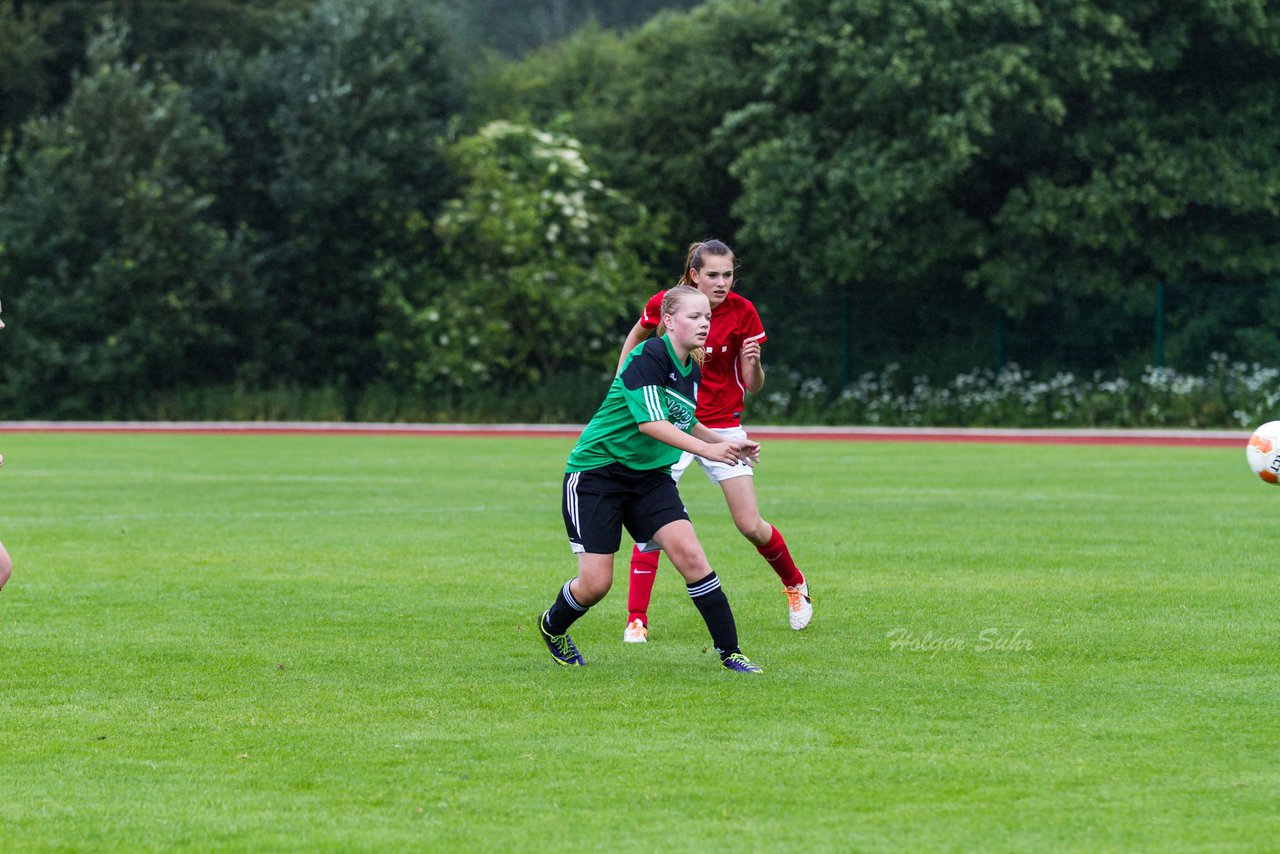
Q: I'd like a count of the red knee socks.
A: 2